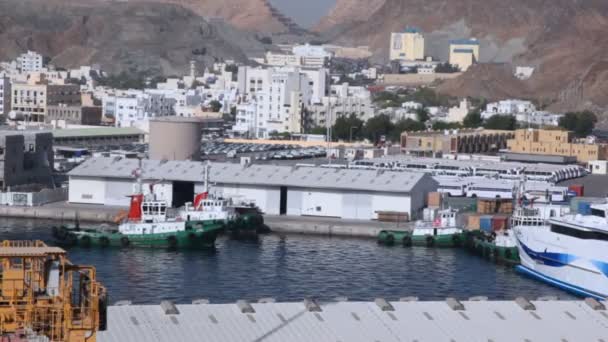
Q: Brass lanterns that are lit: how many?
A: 0